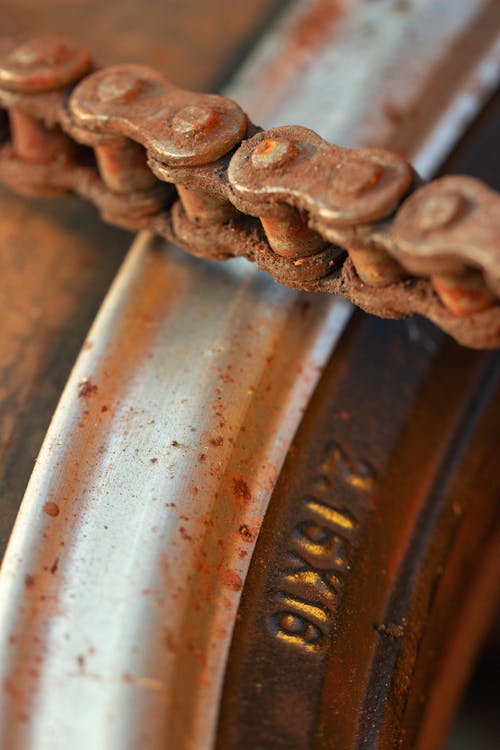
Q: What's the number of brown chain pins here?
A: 6